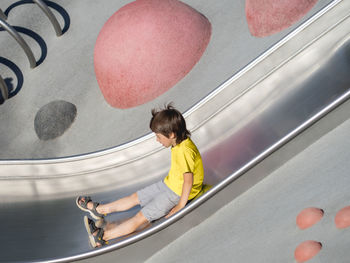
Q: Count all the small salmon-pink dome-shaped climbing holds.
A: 3